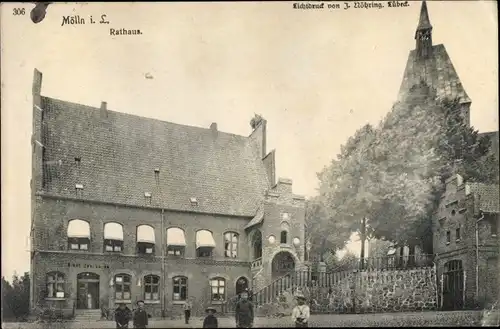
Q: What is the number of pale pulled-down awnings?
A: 5